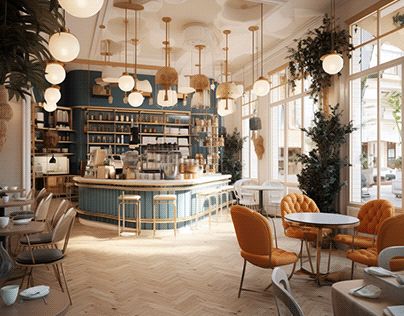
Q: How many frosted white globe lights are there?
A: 9